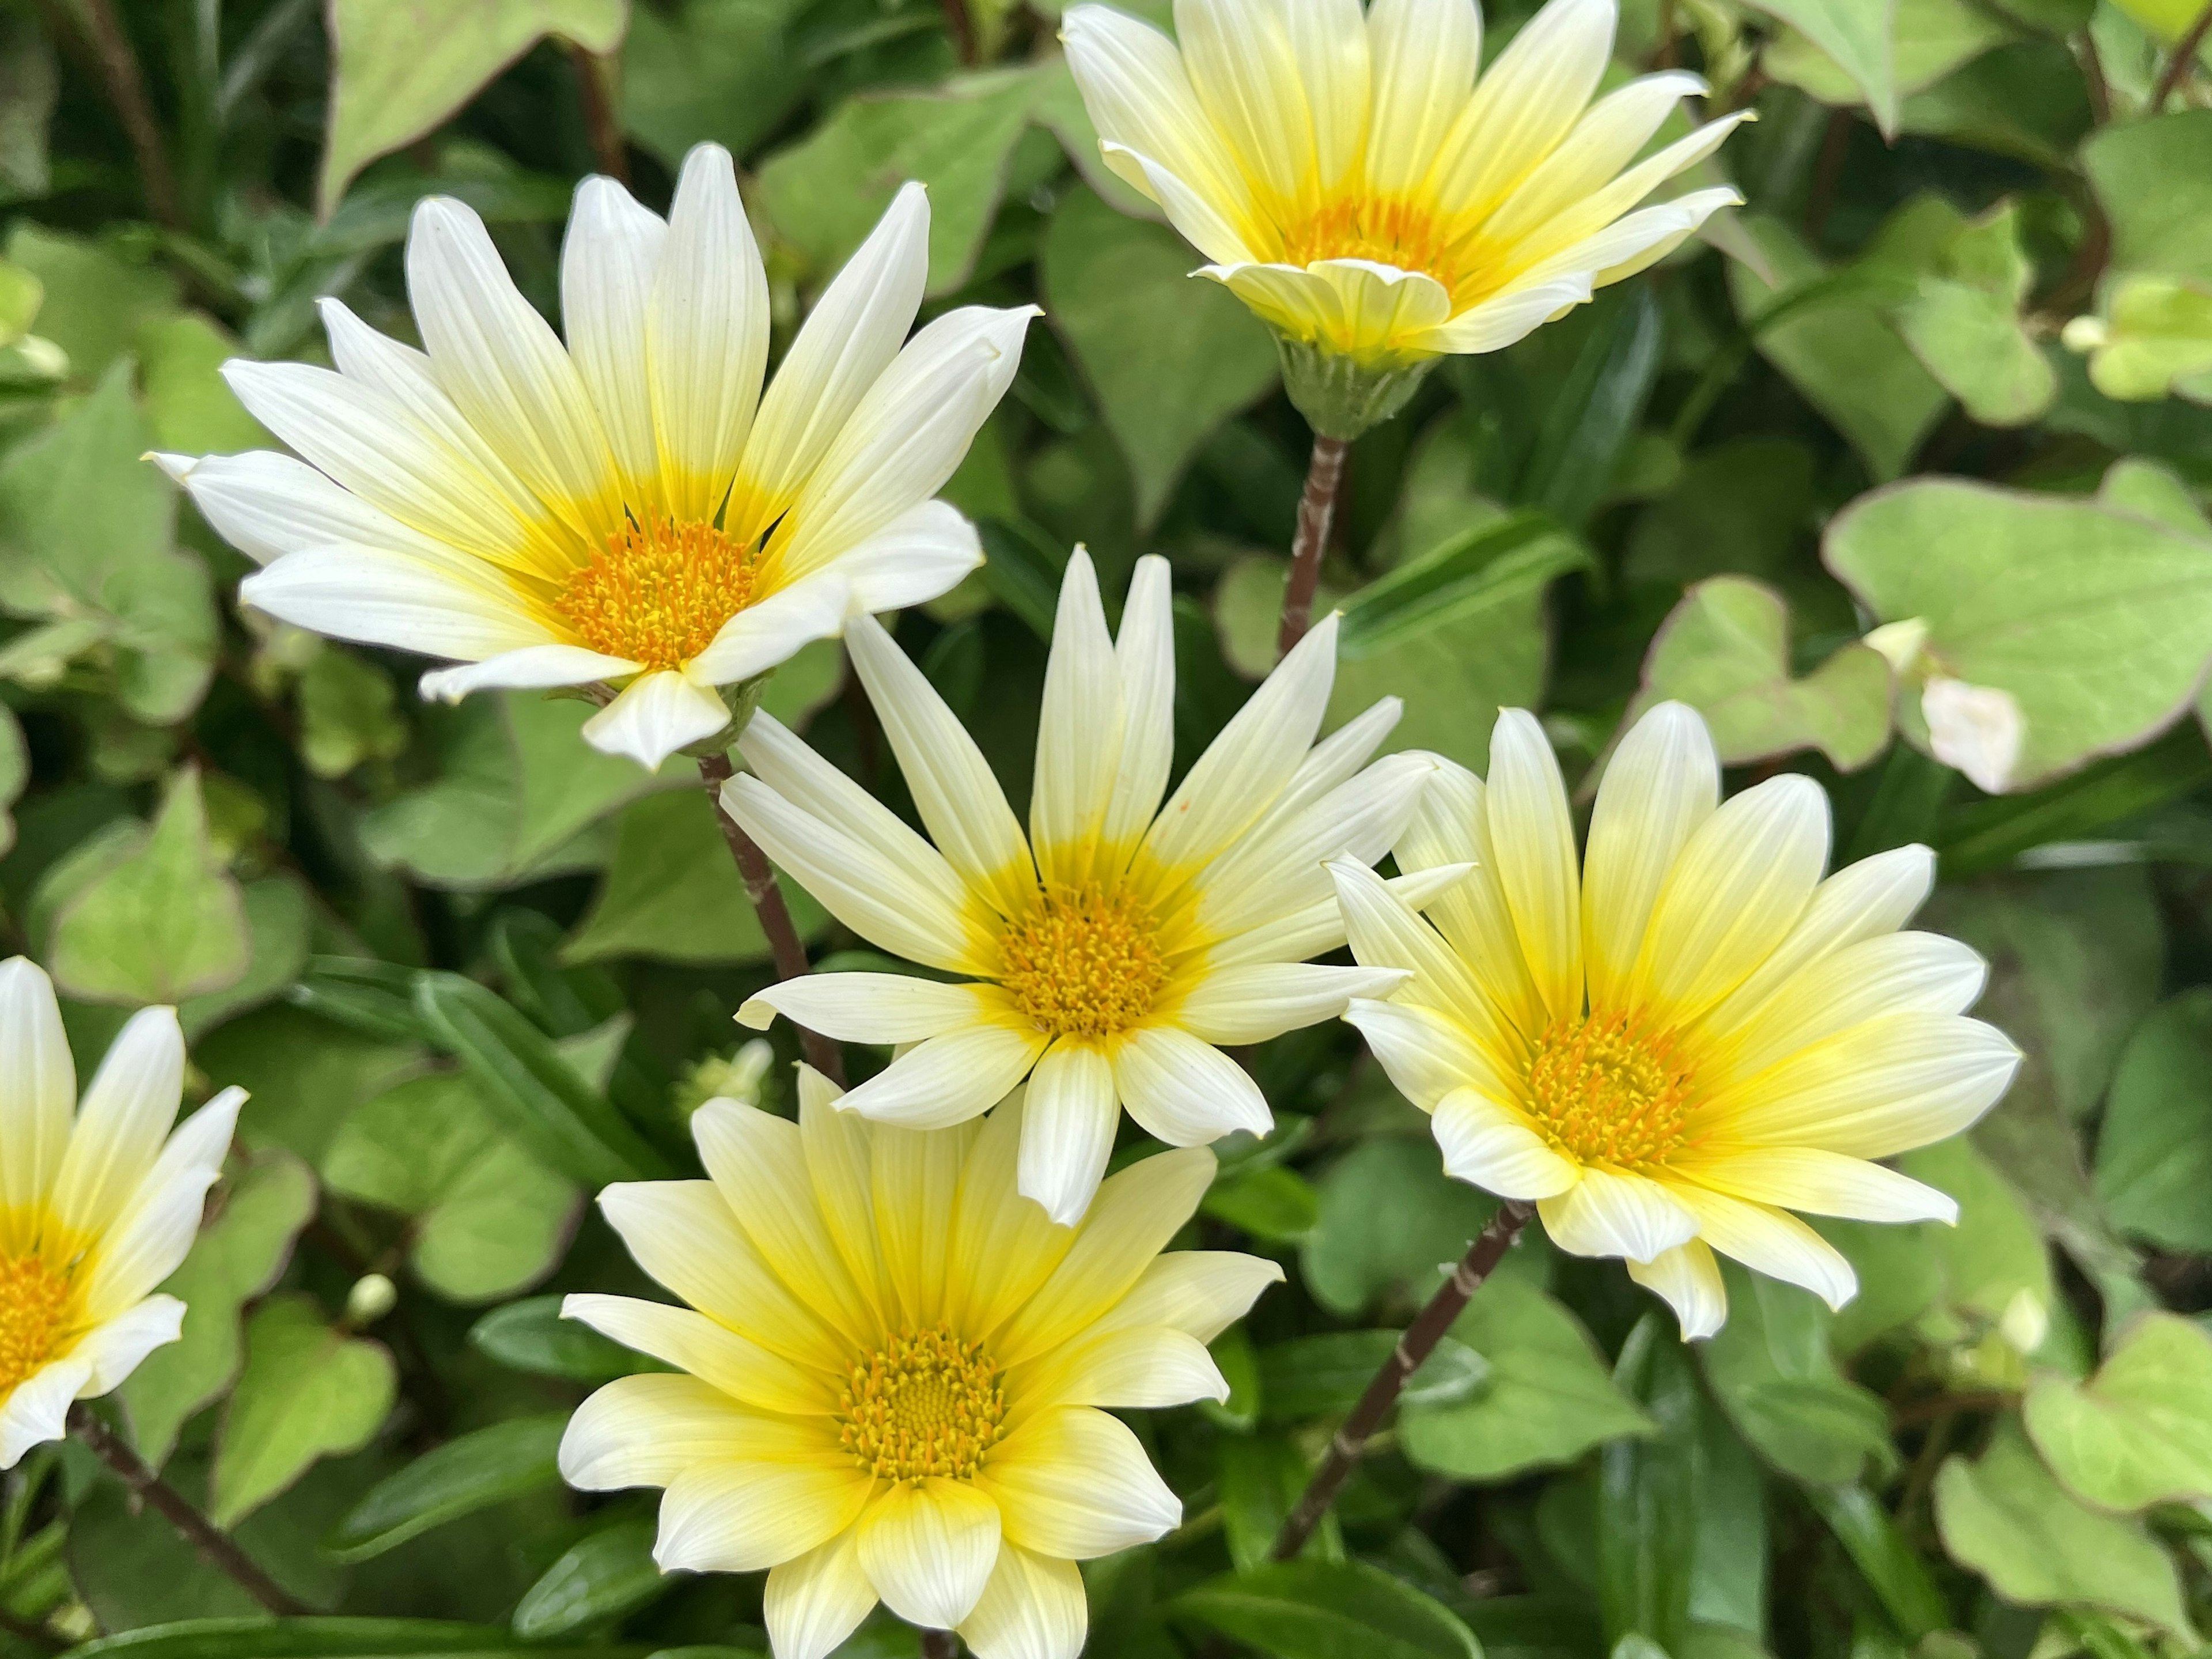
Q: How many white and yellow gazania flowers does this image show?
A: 6